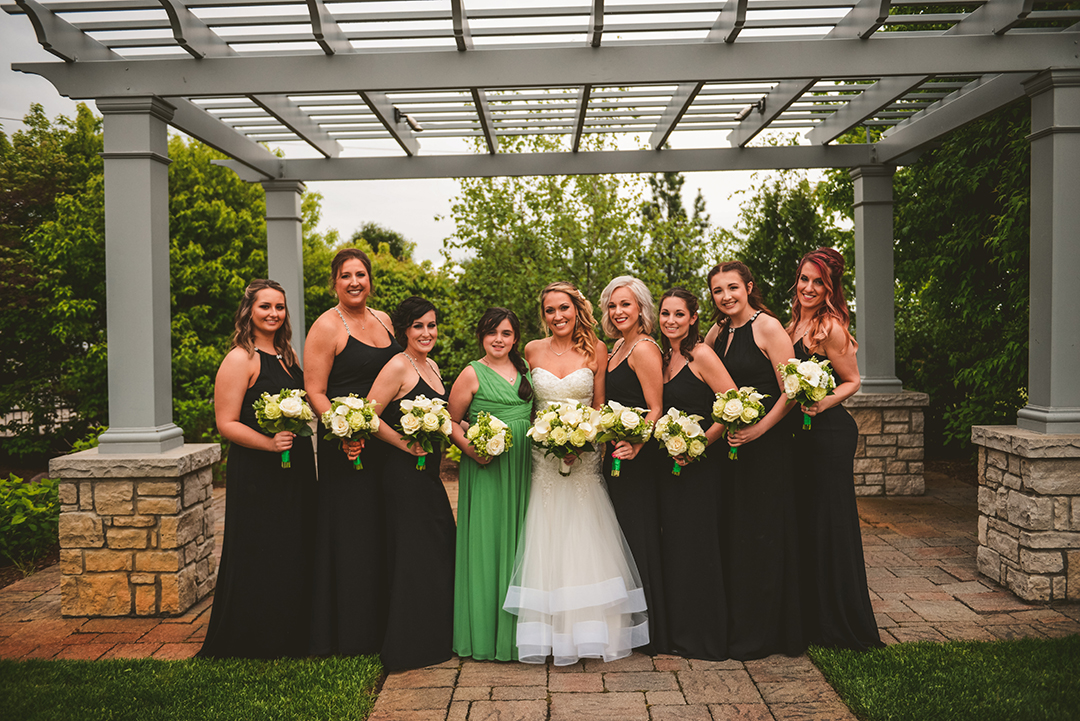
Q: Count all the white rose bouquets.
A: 9